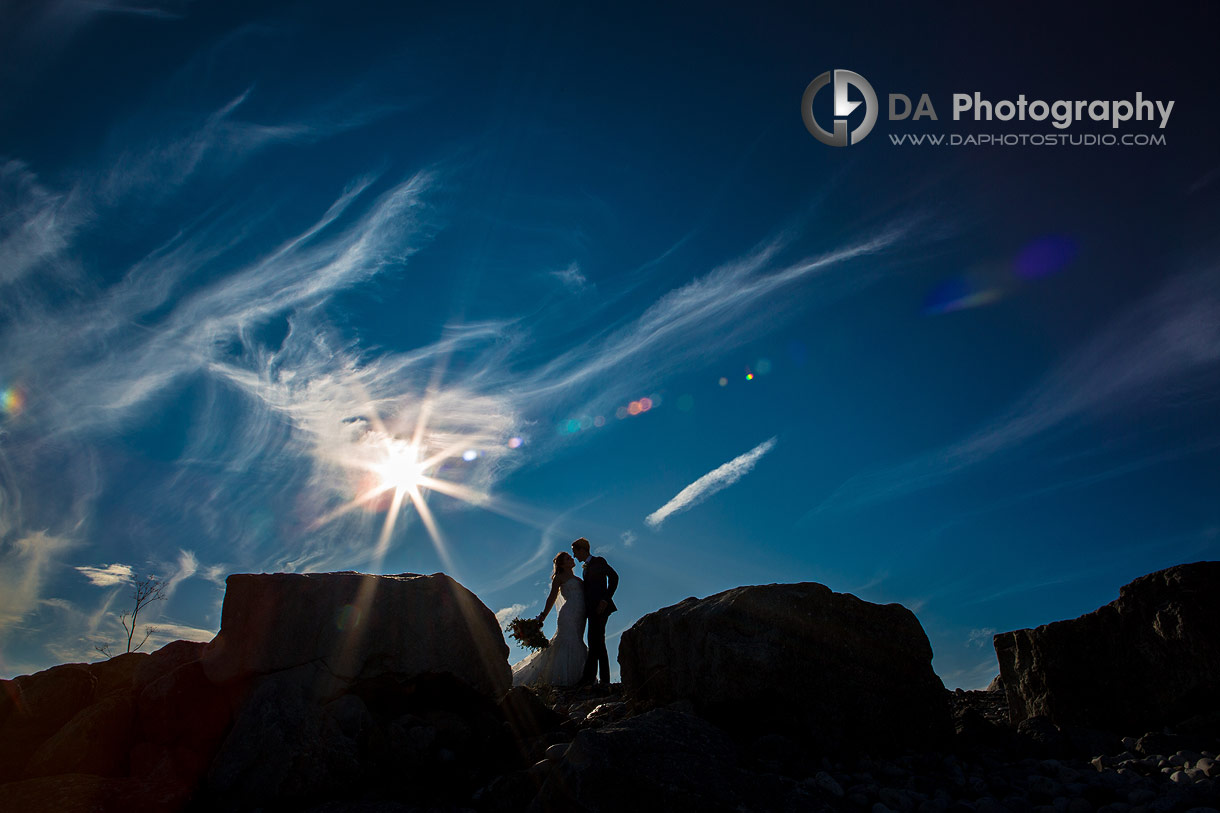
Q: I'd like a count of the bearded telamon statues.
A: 0